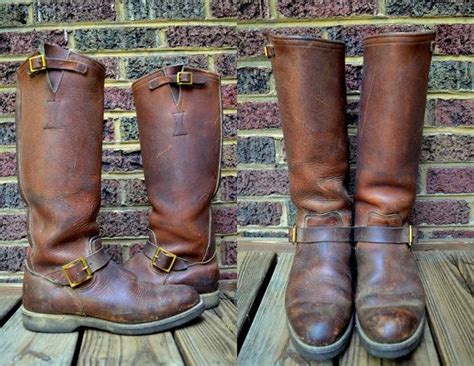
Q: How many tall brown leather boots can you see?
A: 4